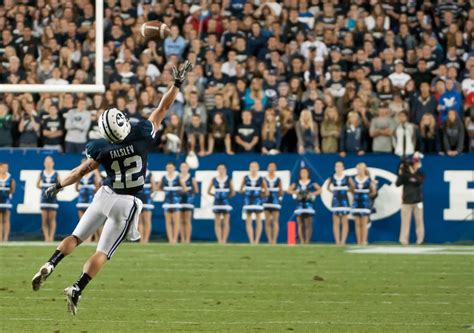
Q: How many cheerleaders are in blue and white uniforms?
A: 12